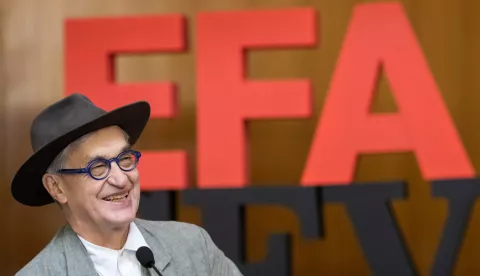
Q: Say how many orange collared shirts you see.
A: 0